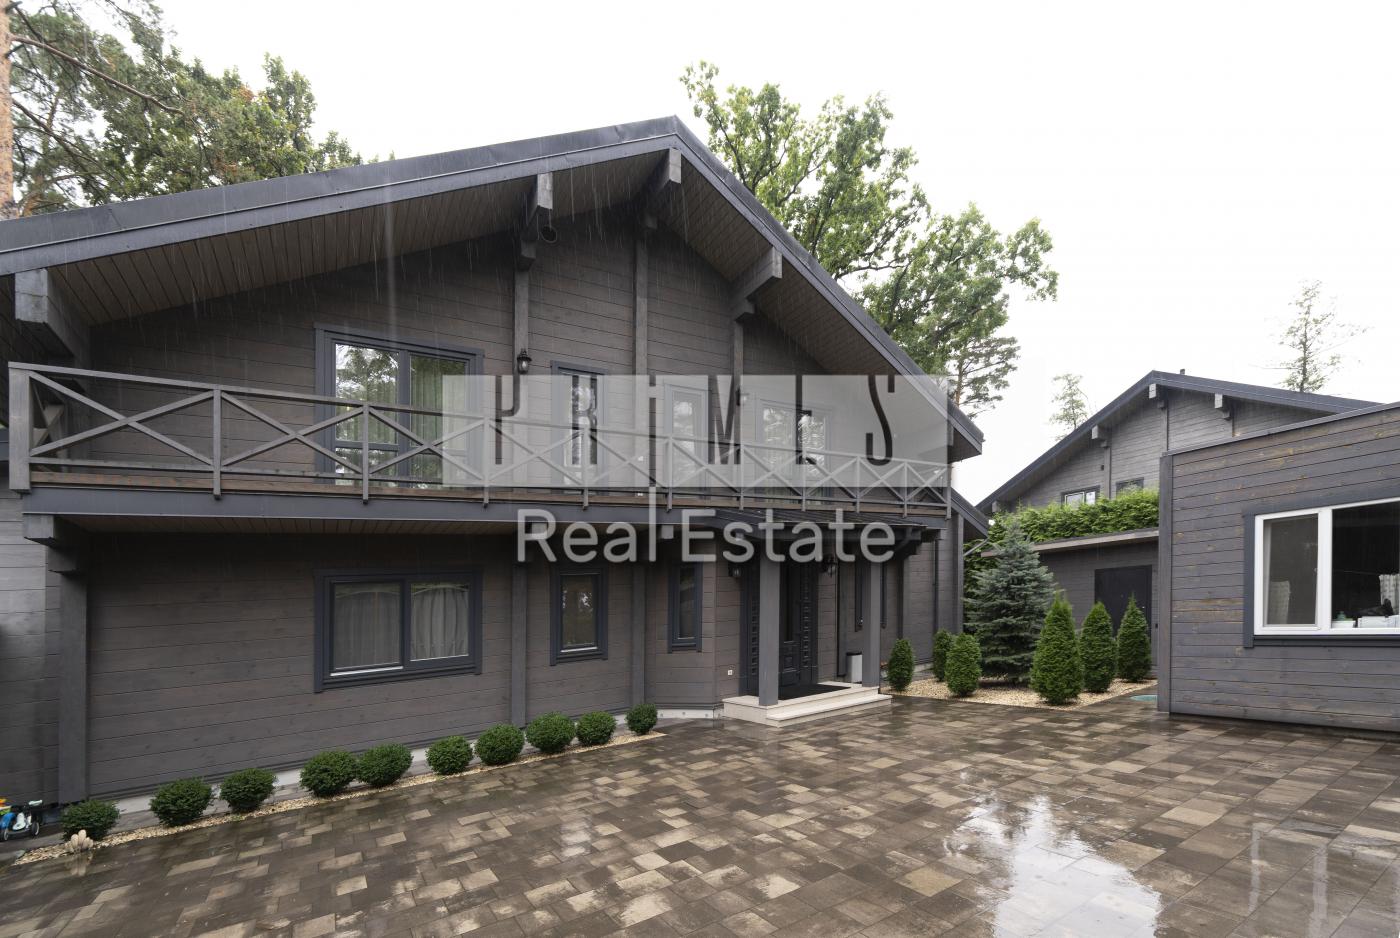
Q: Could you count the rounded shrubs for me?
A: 10